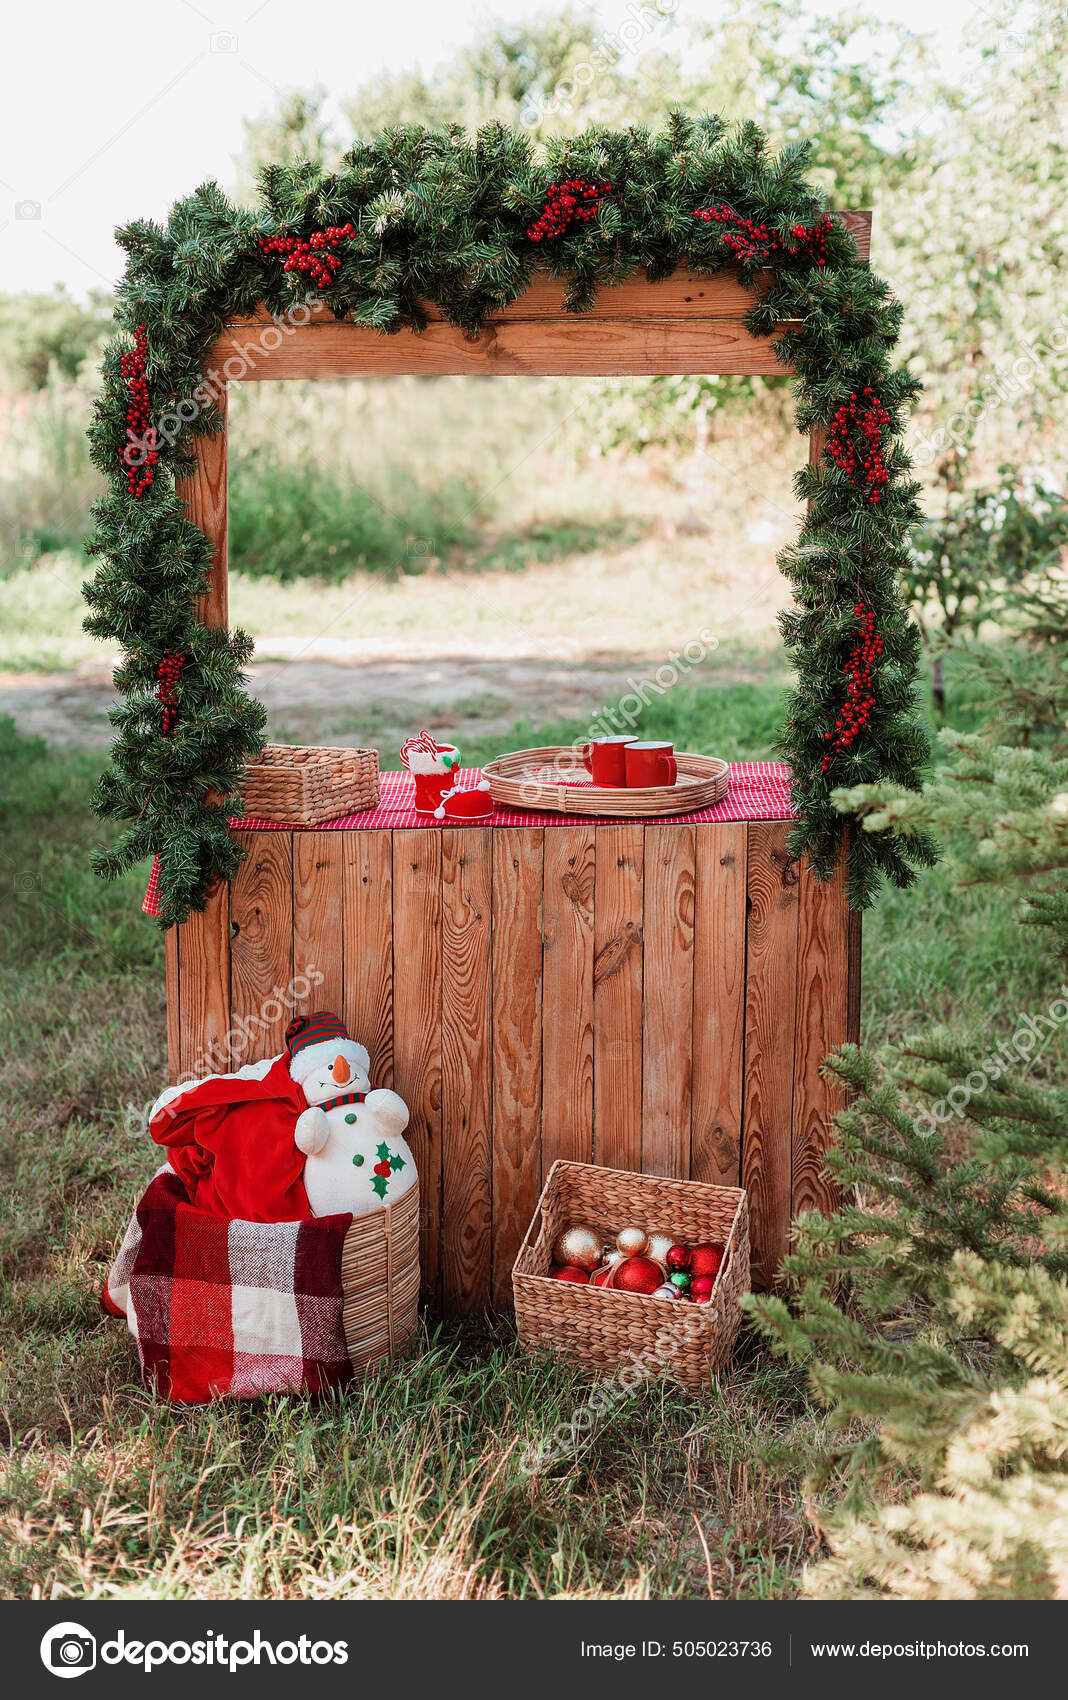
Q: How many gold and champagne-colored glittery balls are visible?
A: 3